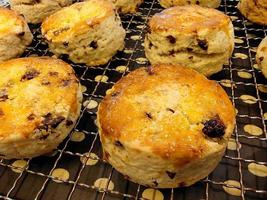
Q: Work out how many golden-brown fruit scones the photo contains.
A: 10